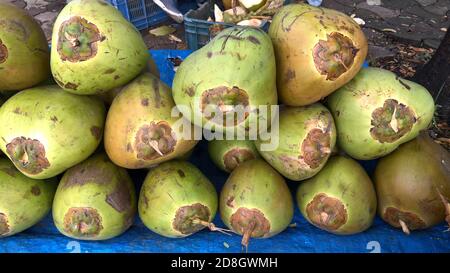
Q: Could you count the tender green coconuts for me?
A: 15